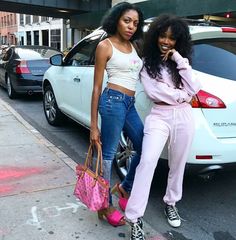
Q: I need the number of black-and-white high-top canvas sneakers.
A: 2